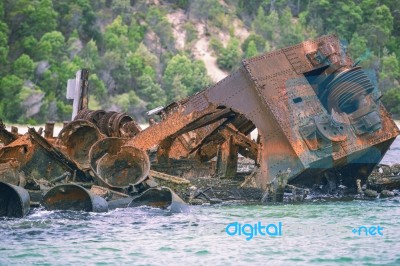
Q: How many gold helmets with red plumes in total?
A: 0